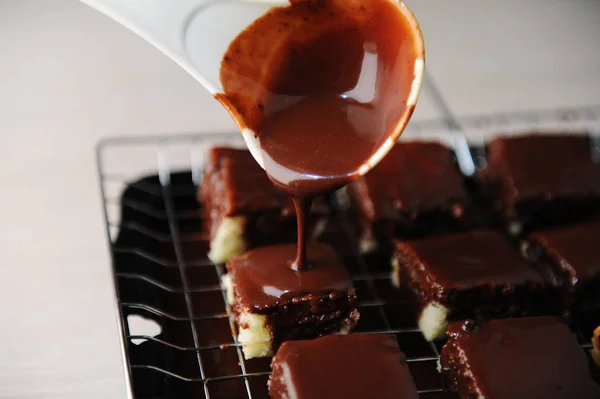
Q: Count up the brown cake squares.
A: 8